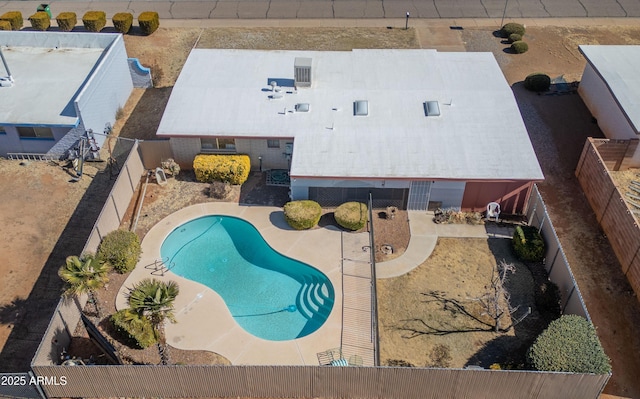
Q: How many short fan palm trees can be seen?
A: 2